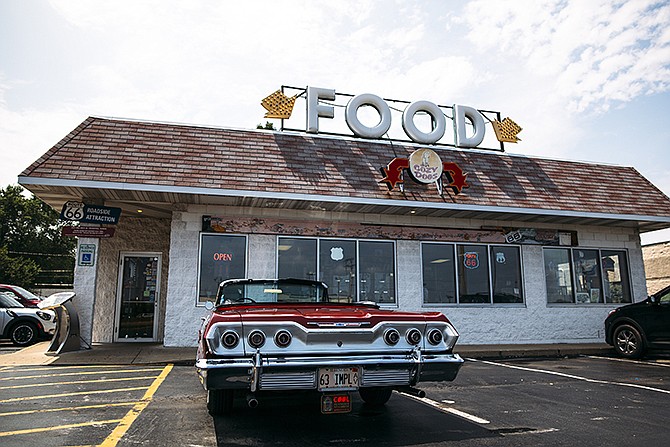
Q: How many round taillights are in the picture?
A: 6